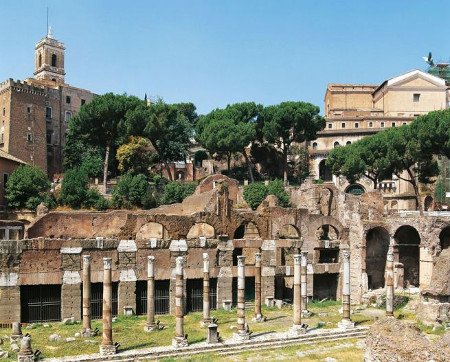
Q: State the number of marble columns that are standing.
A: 11